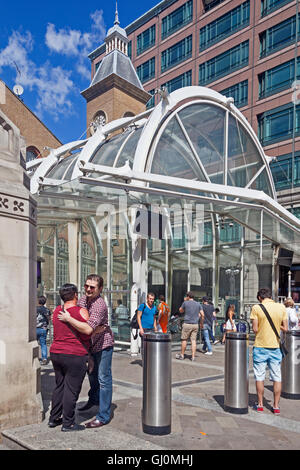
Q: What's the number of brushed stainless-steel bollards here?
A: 3